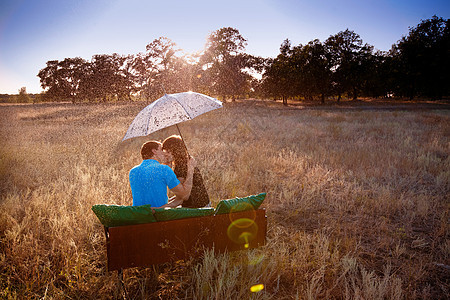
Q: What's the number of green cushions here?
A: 3